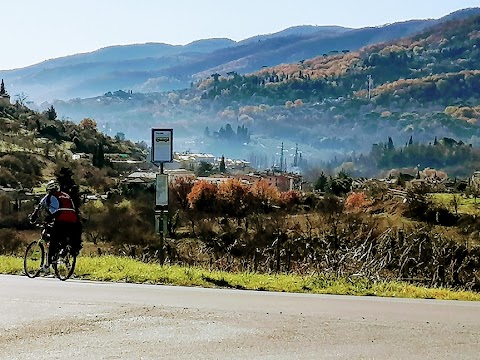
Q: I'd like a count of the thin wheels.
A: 2